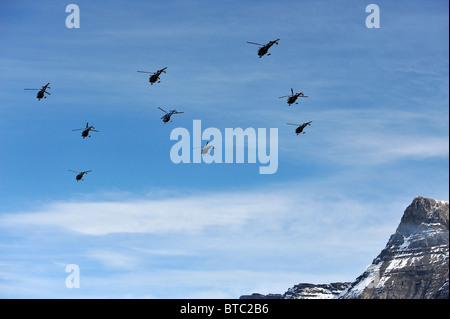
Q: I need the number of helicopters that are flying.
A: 9